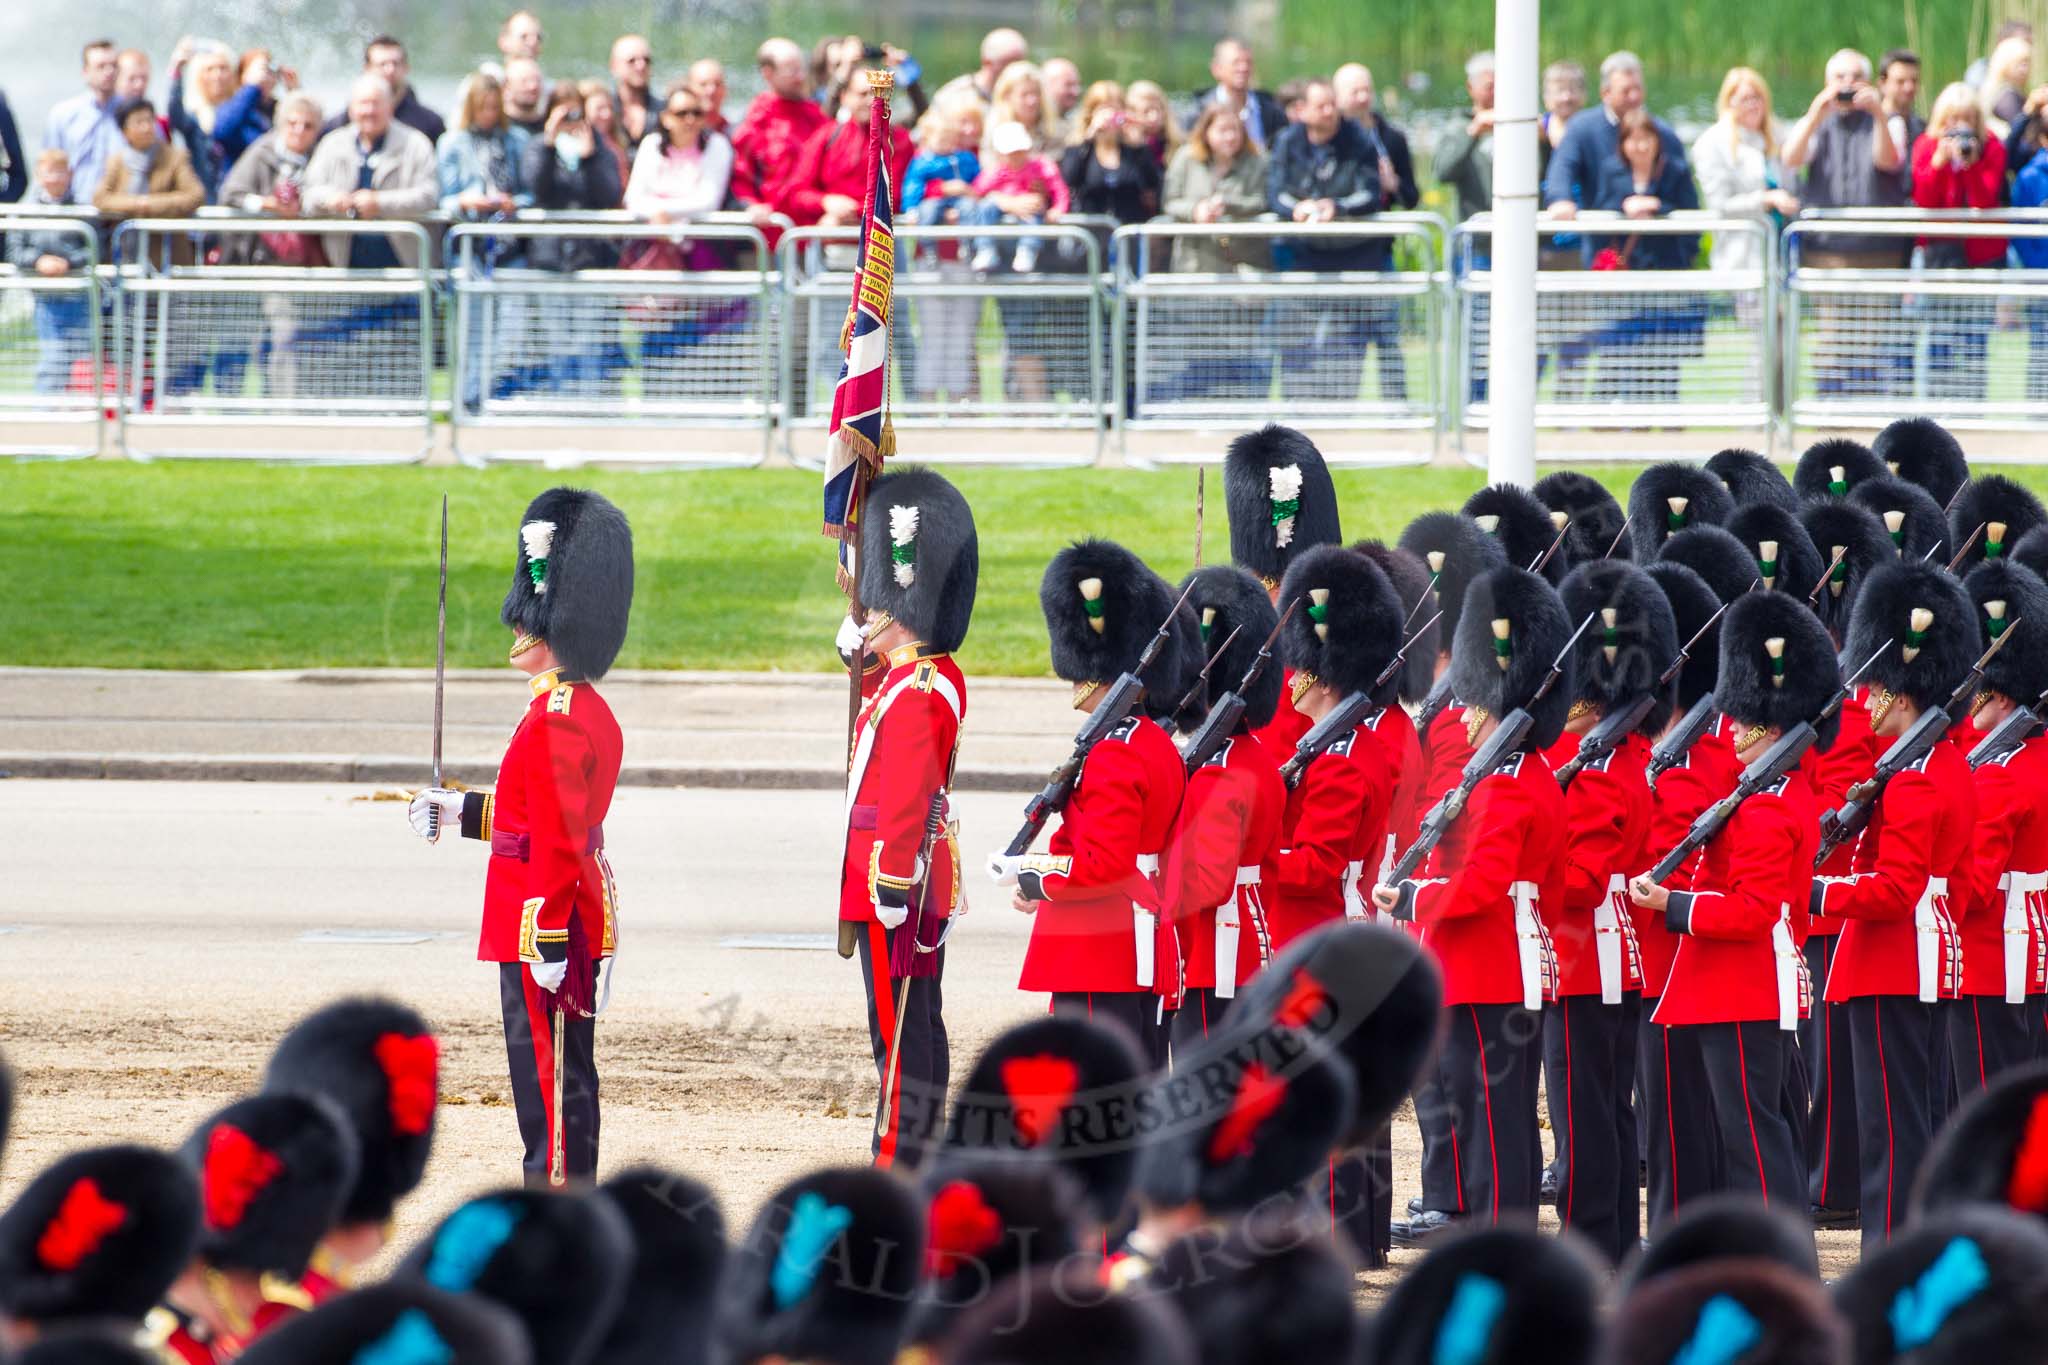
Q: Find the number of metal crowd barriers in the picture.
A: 7